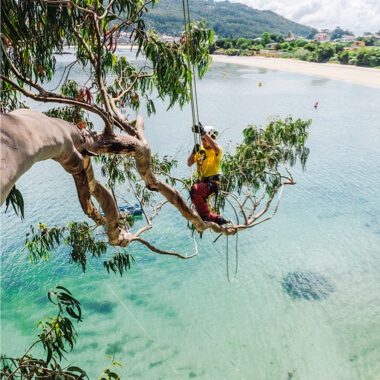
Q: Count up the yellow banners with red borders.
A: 0